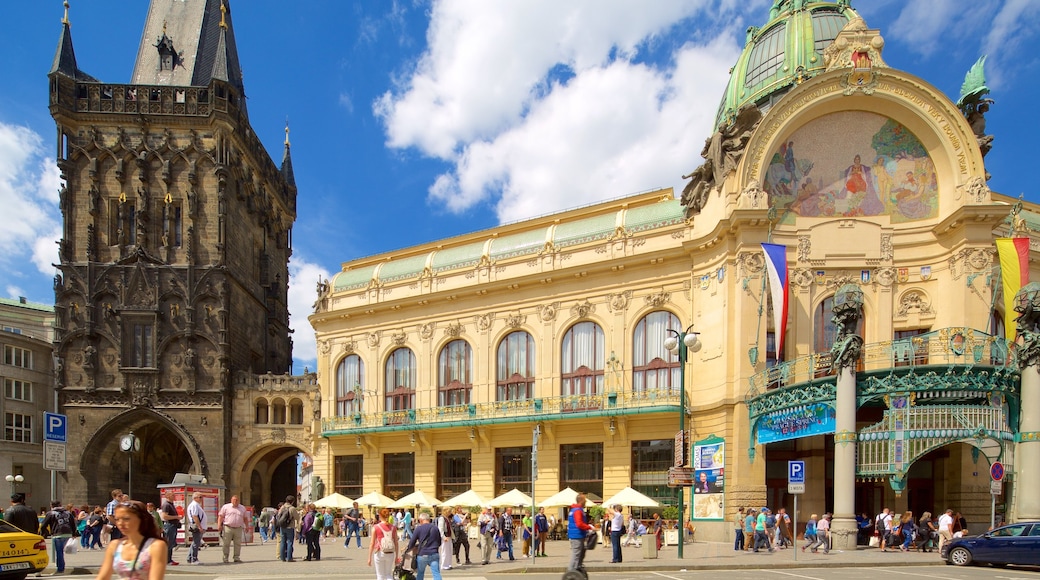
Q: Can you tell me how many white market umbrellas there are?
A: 7